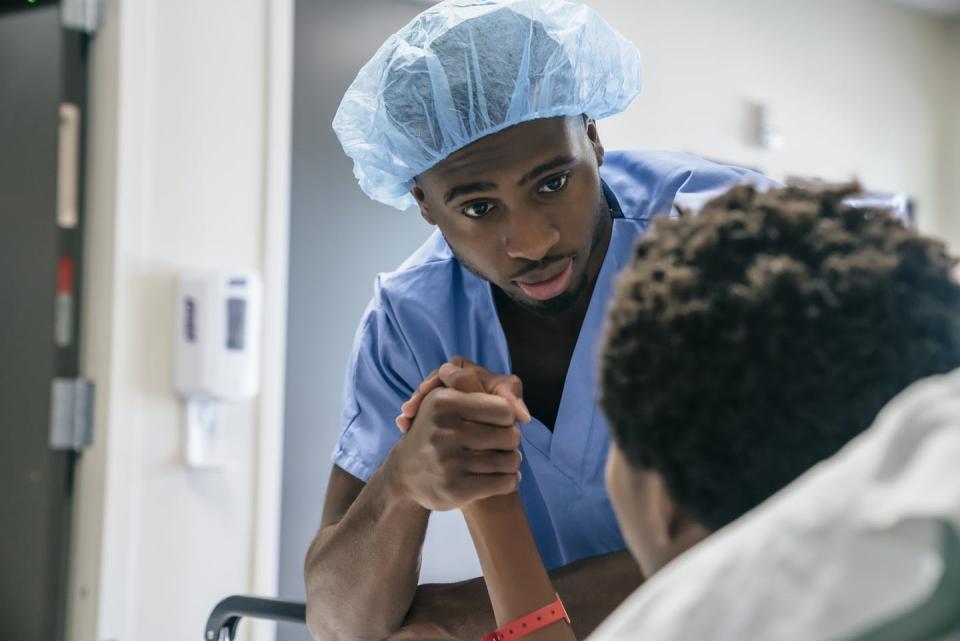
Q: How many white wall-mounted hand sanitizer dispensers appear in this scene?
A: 1